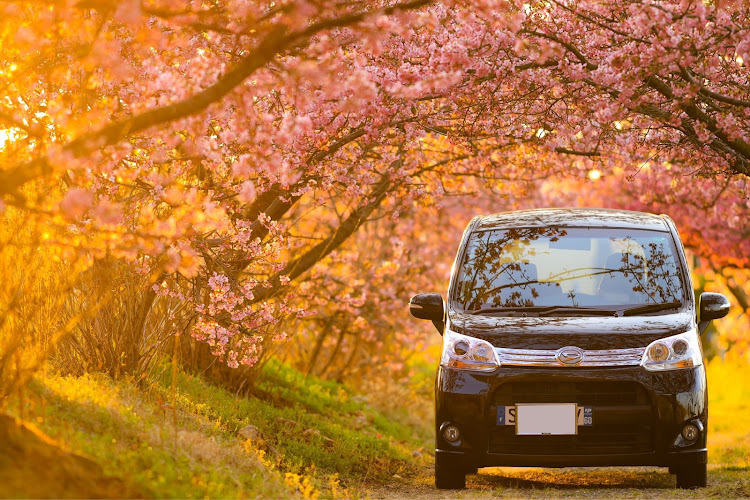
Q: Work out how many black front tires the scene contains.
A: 2